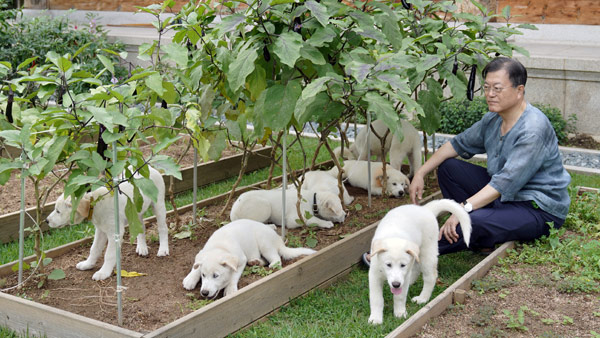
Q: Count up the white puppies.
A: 7